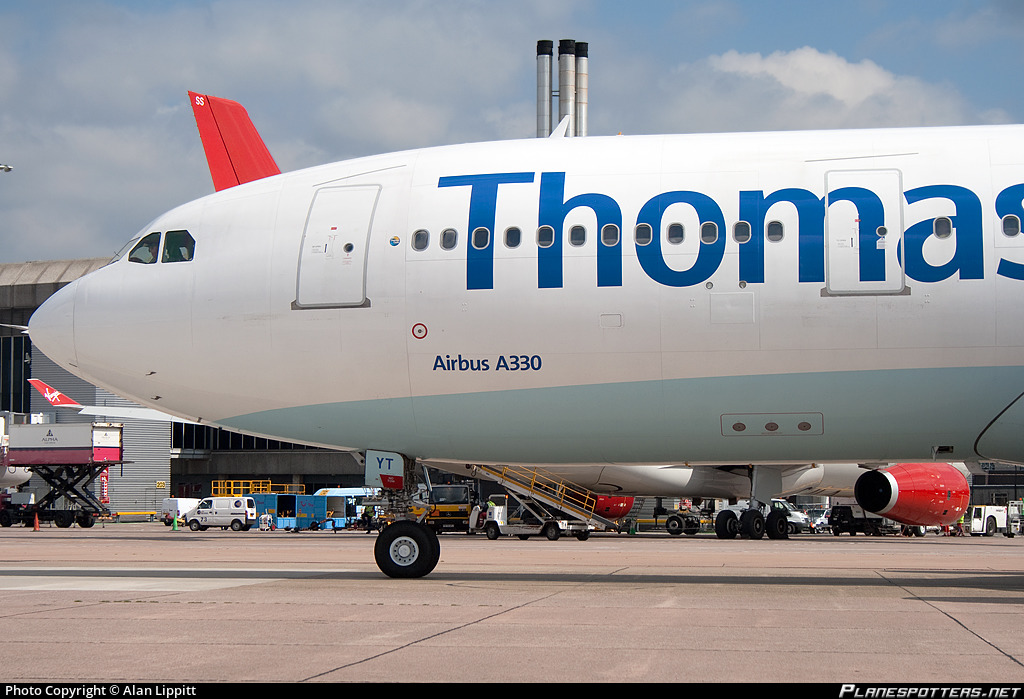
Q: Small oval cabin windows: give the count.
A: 14